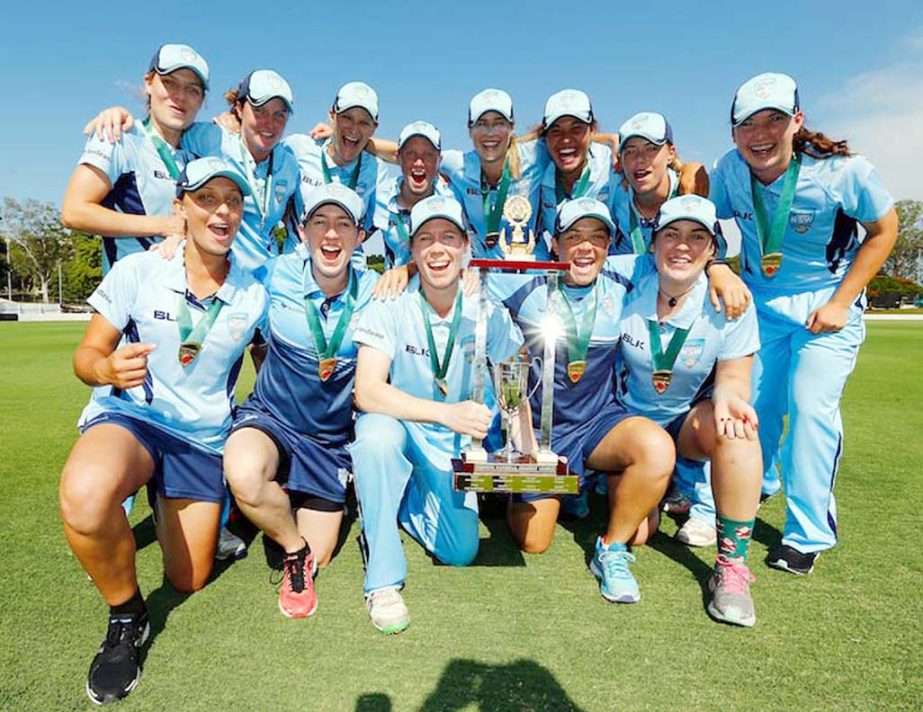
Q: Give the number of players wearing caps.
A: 13